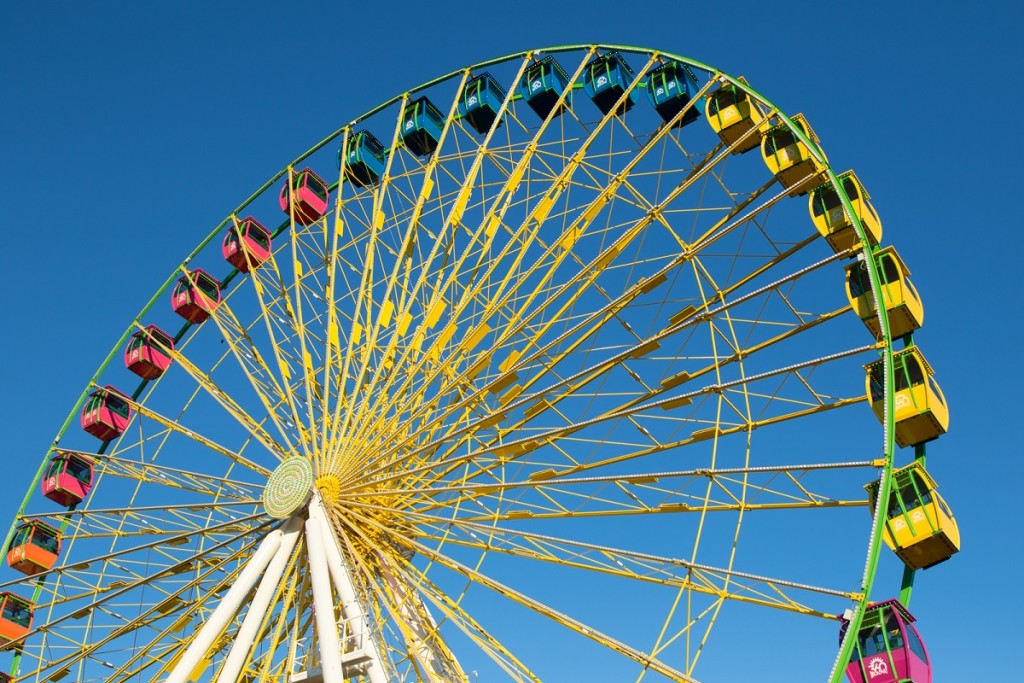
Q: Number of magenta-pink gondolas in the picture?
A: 7